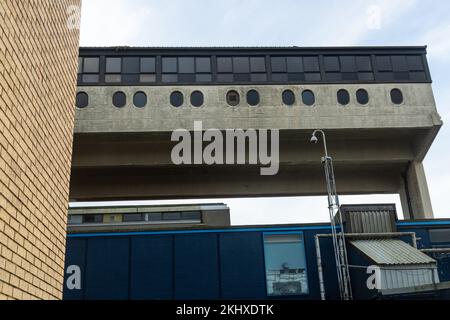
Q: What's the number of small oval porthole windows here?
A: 12